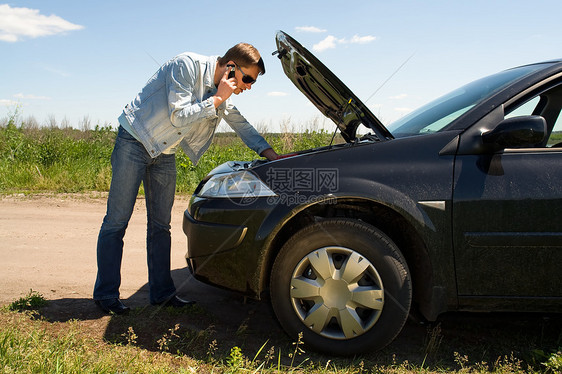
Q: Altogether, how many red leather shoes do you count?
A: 0